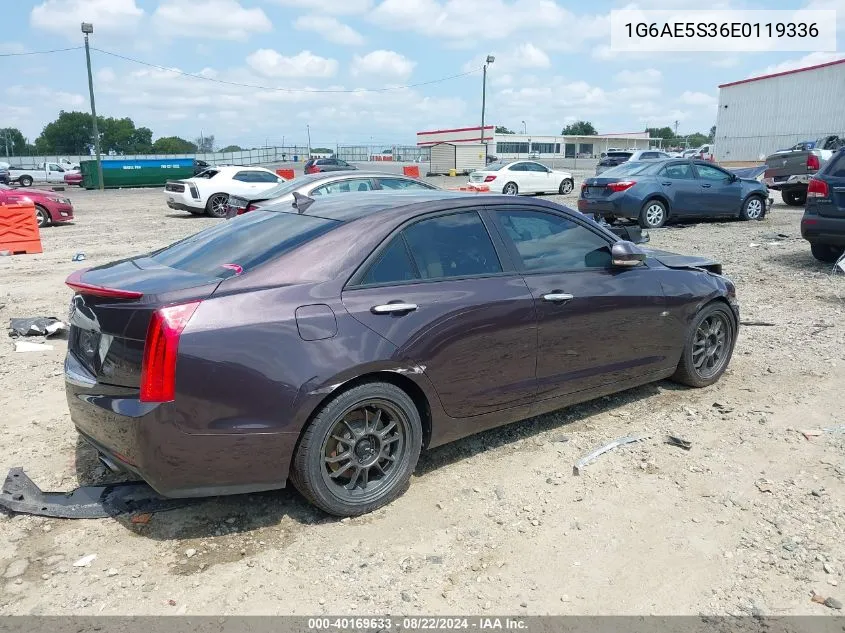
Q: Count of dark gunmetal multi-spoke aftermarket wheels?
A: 2